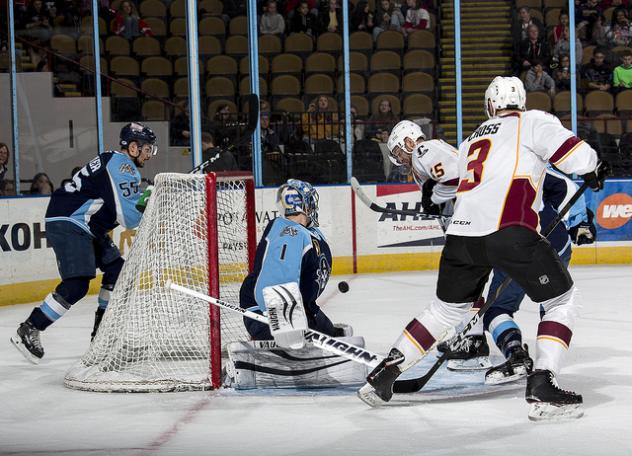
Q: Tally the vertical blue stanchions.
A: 7